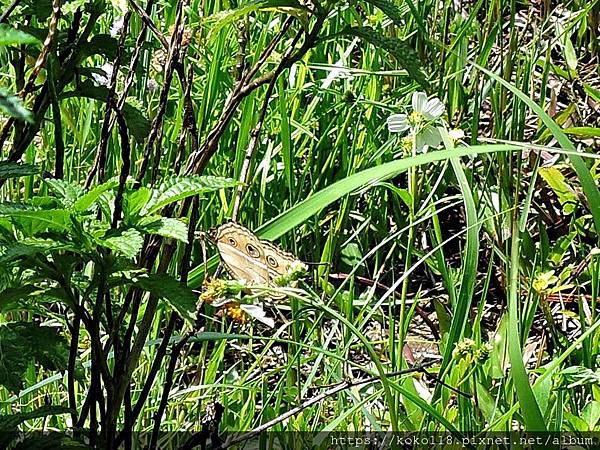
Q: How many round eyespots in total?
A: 3